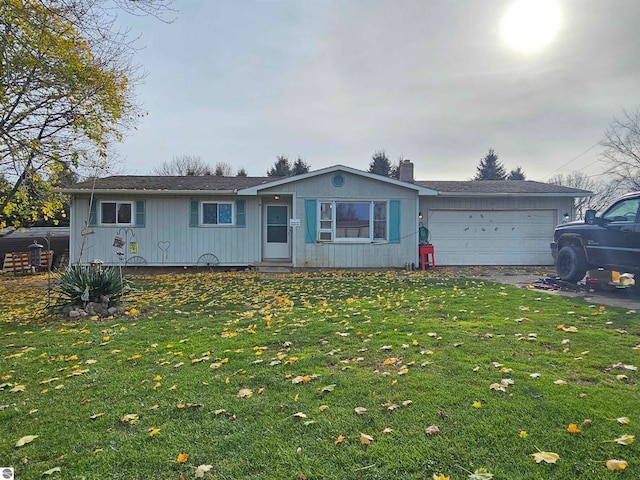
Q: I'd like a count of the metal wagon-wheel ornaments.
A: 2